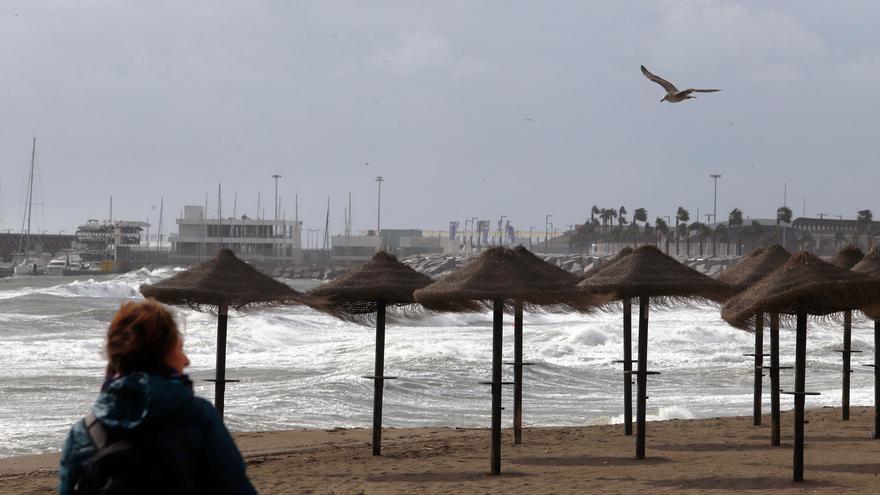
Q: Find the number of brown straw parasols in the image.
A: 11